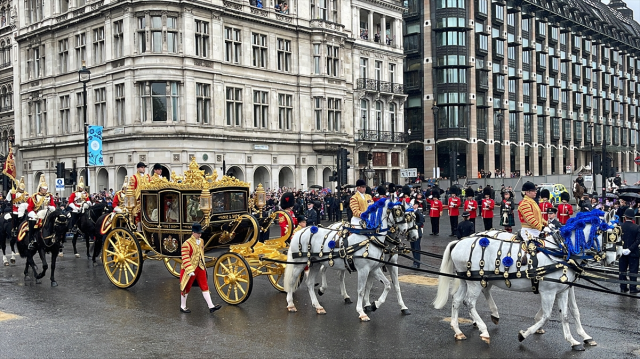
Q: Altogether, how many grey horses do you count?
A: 4